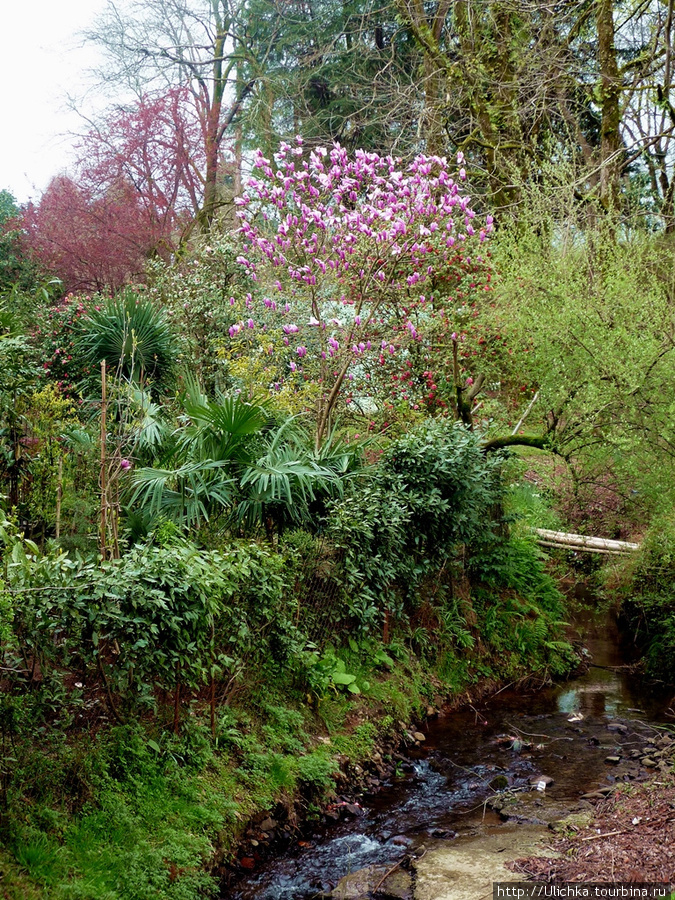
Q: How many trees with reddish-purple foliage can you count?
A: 2